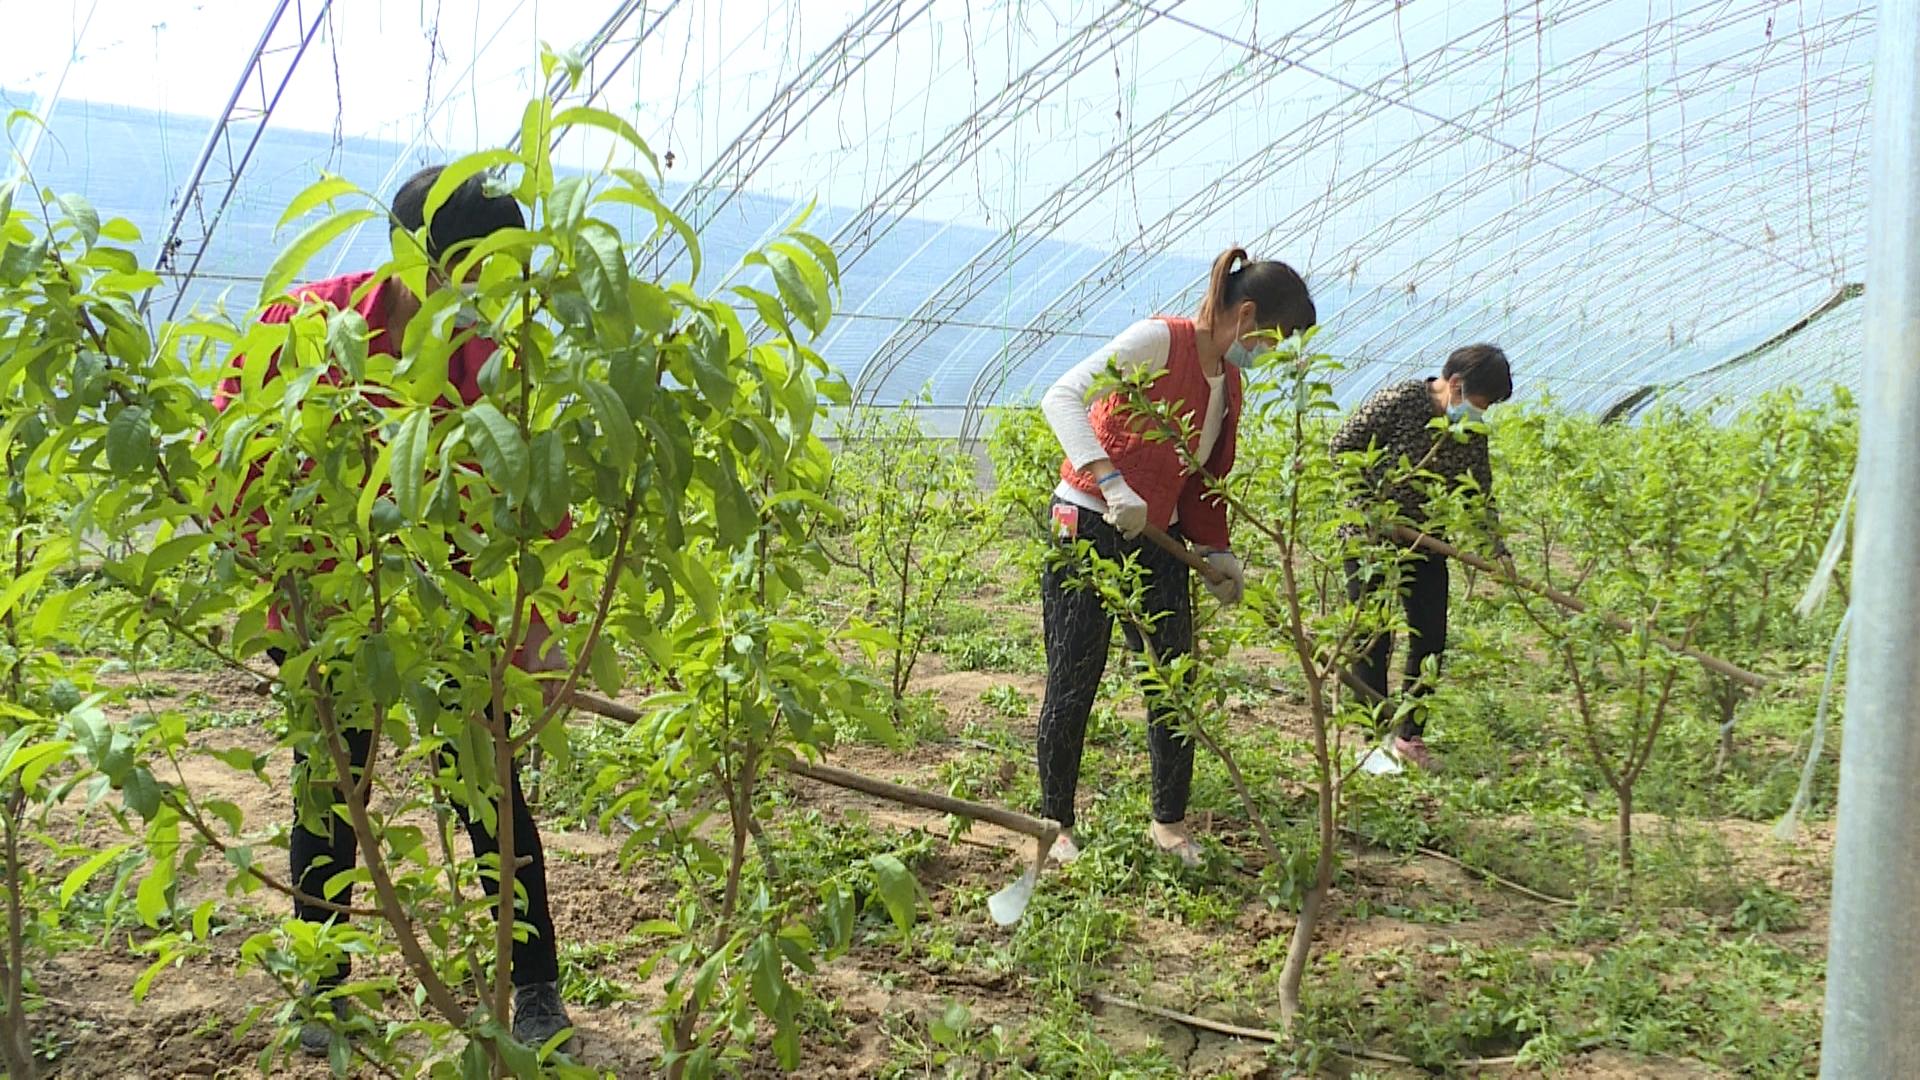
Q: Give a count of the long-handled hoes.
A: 3